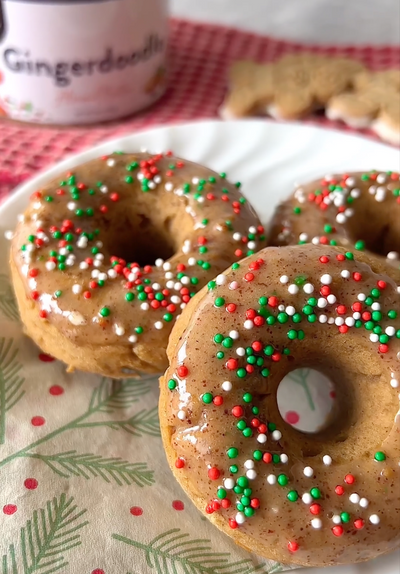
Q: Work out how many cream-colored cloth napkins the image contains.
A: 1